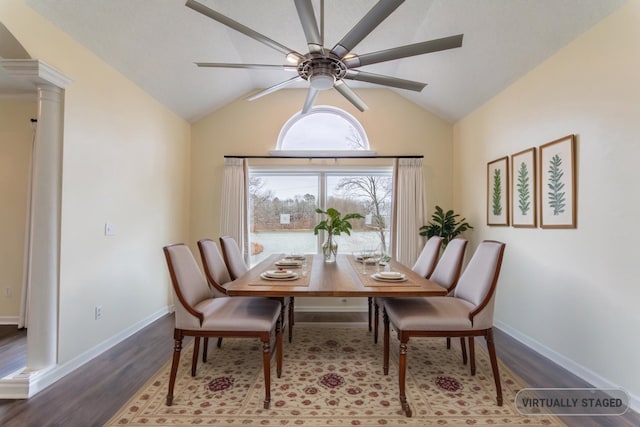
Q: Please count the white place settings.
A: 6